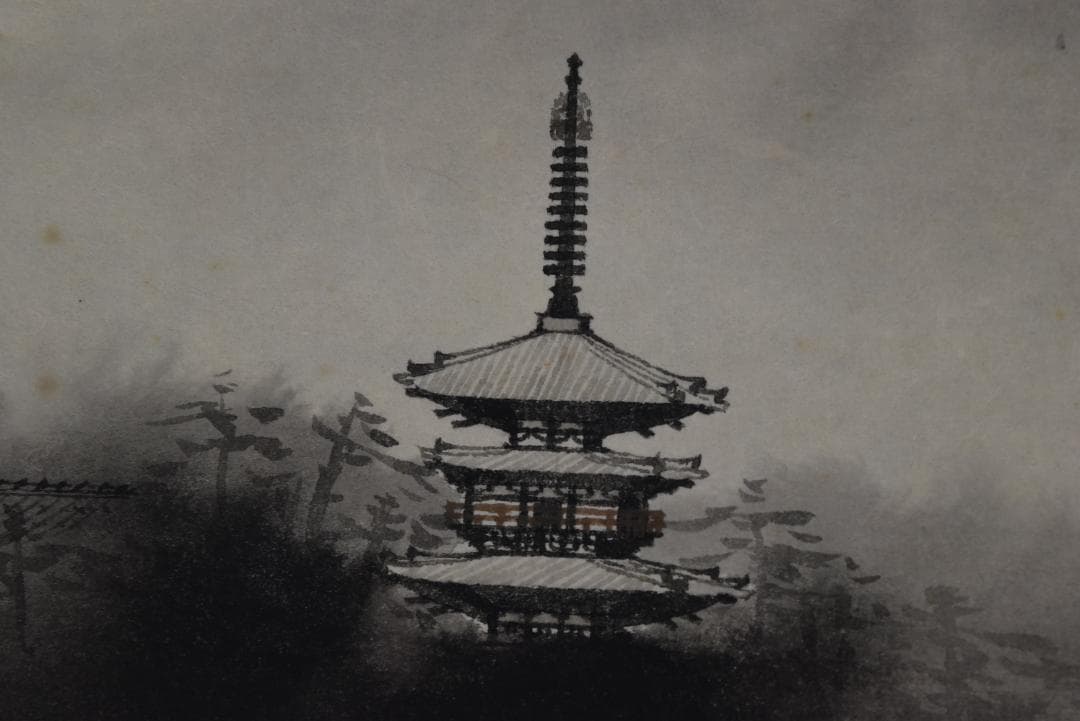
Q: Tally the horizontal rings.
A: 9